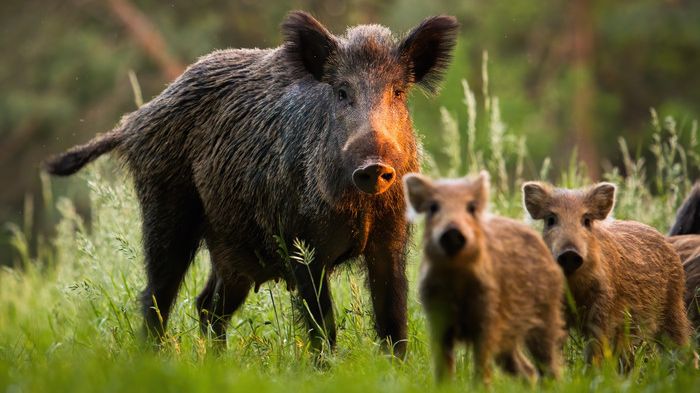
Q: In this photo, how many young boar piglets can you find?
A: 2